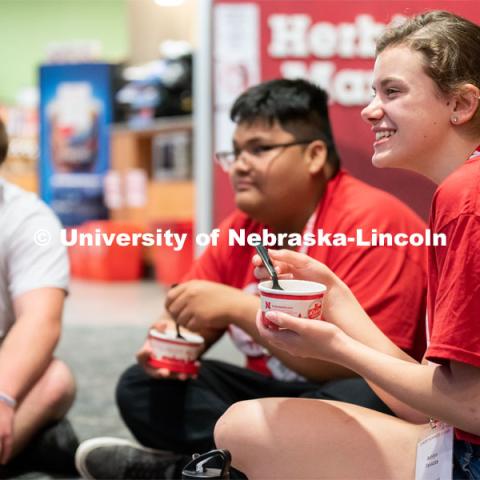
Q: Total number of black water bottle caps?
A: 1